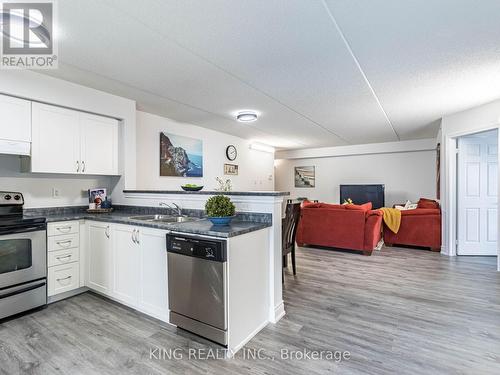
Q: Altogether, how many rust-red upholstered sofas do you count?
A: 2